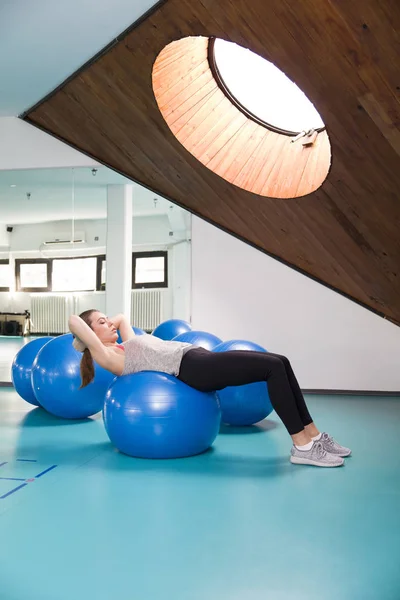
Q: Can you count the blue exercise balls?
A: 7